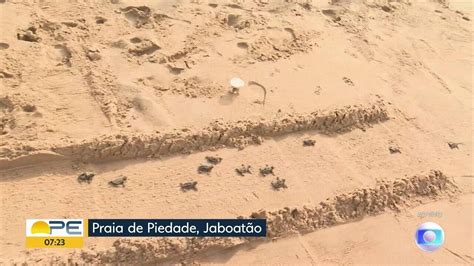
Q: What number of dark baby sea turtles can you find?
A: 11